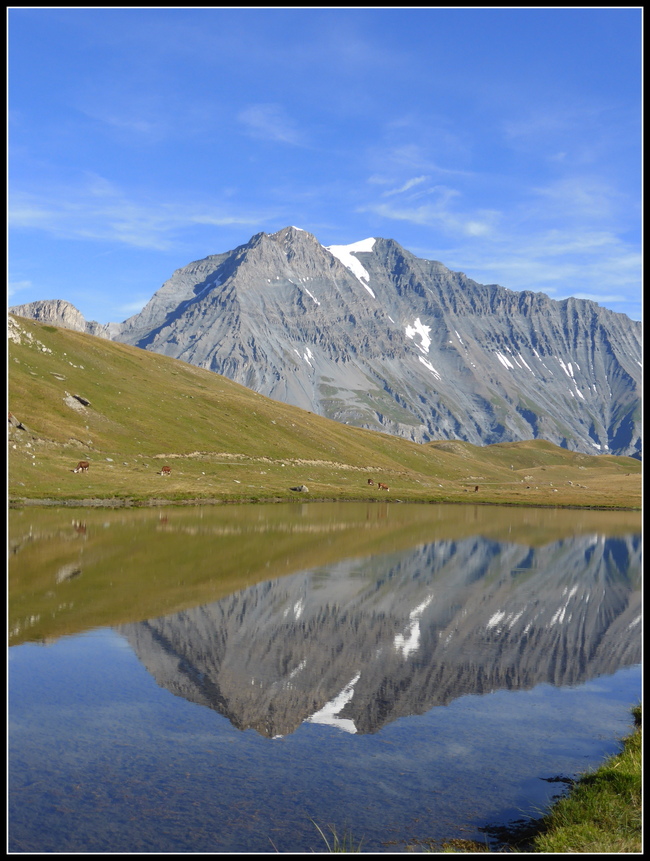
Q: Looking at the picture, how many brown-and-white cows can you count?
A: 5